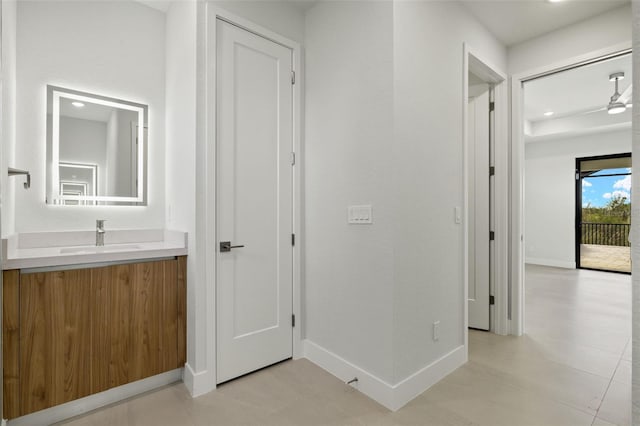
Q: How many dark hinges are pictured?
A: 6